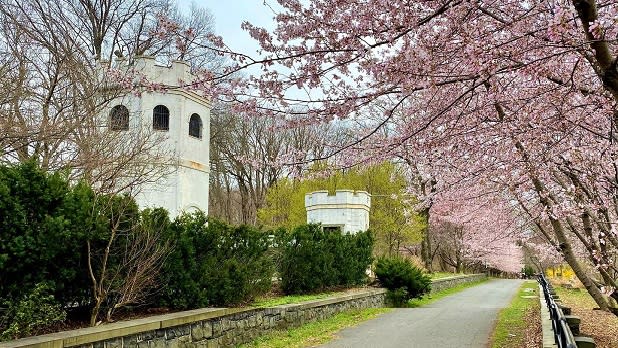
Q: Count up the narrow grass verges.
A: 2